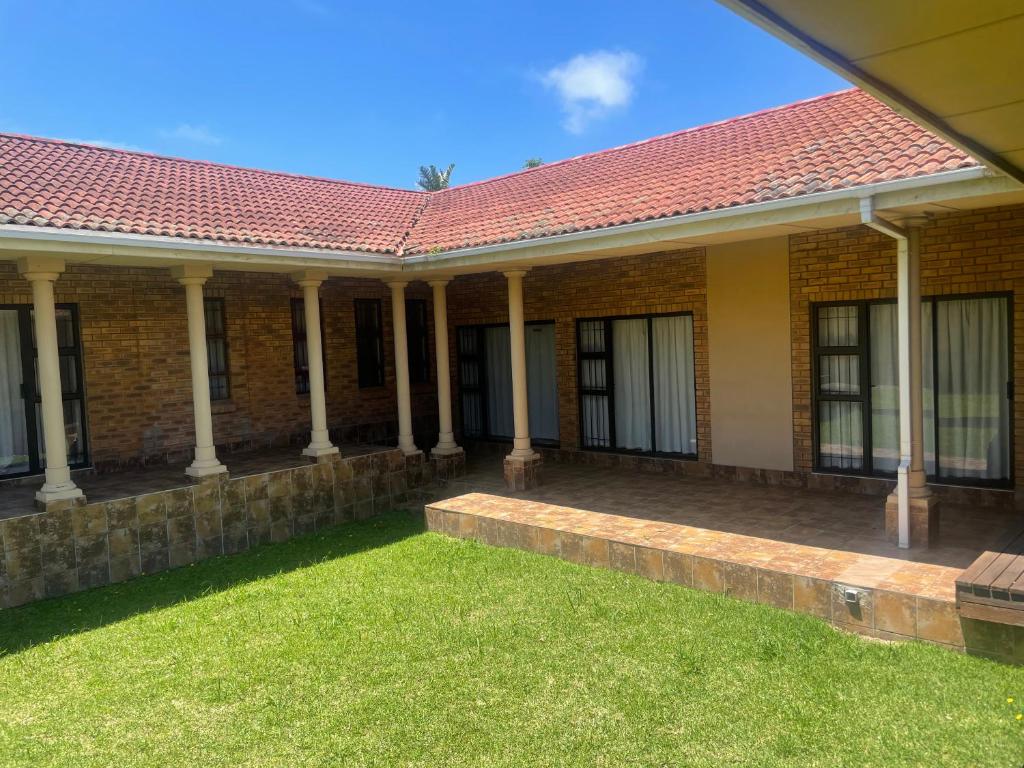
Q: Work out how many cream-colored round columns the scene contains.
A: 7